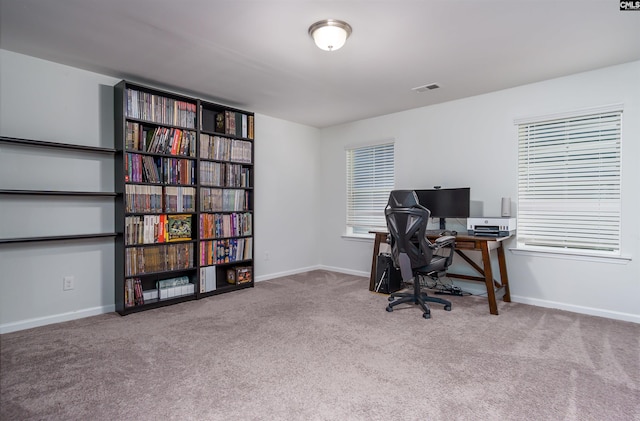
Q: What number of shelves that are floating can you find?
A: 3